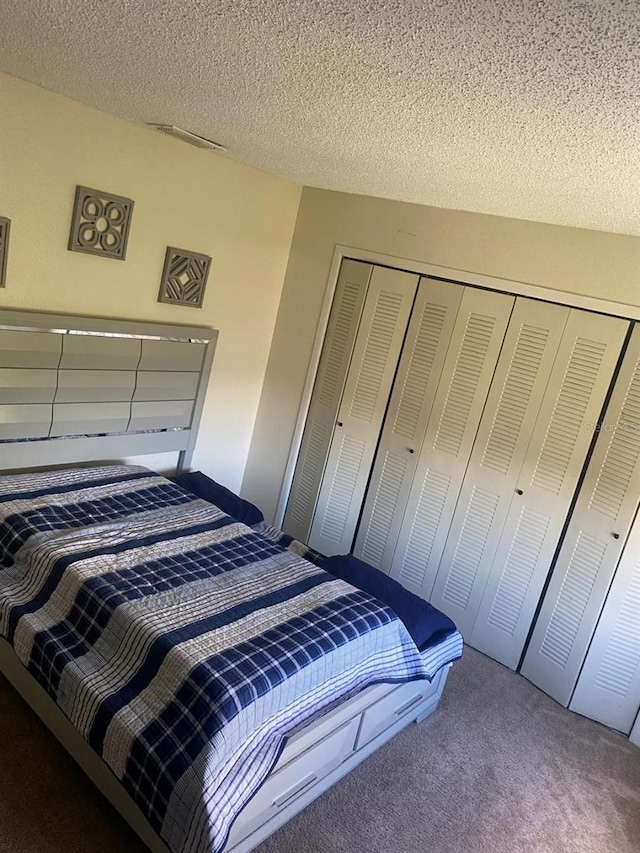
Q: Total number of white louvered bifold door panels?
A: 8